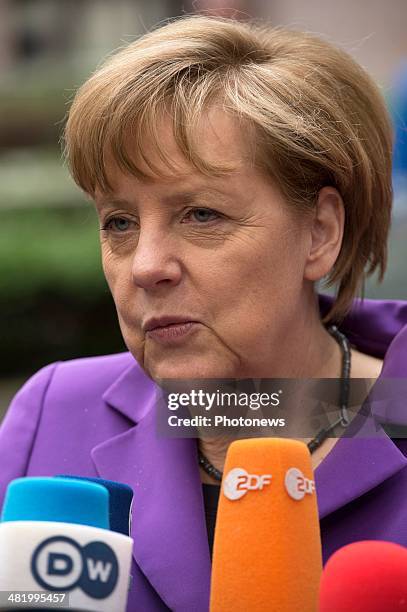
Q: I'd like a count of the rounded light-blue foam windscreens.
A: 1